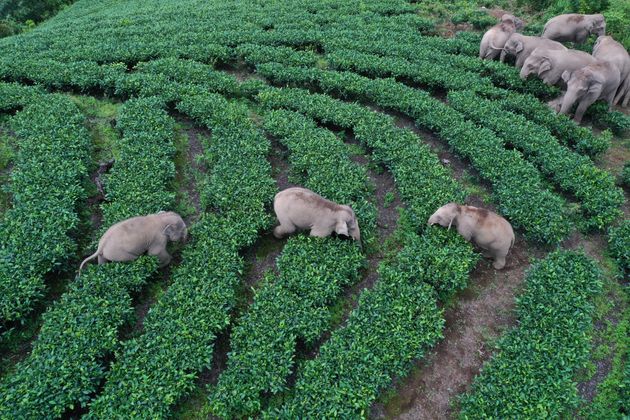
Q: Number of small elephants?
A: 3